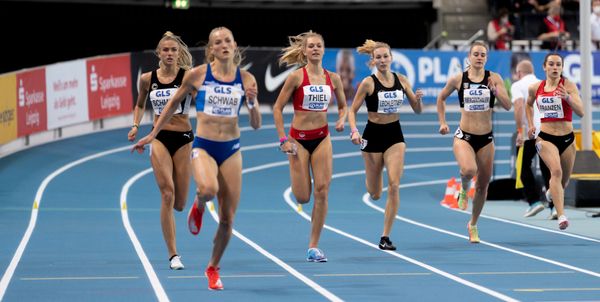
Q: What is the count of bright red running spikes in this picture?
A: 2